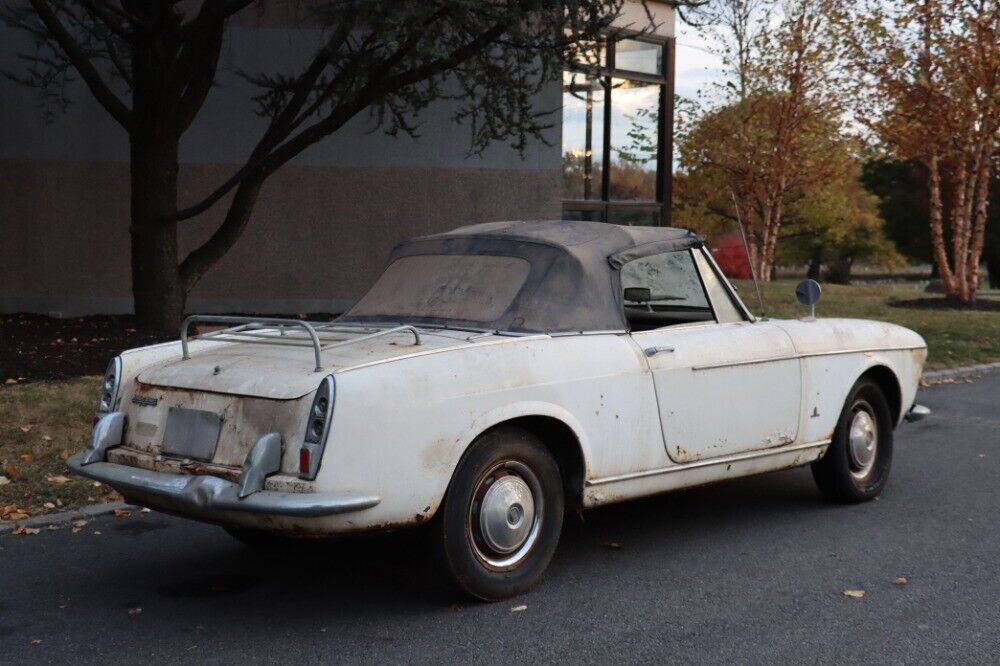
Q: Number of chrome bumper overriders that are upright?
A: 2